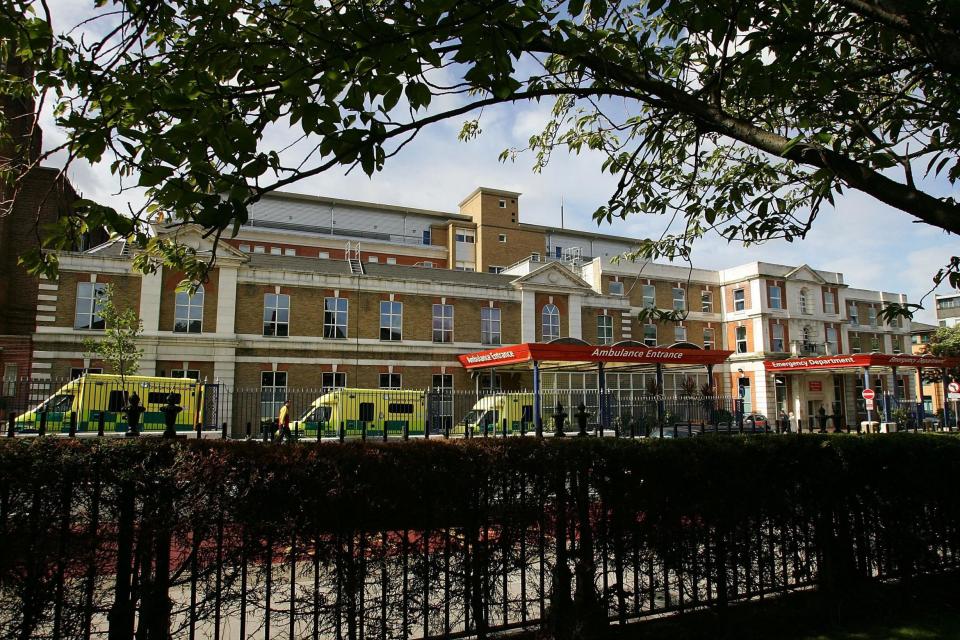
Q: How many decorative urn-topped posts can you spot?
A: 6